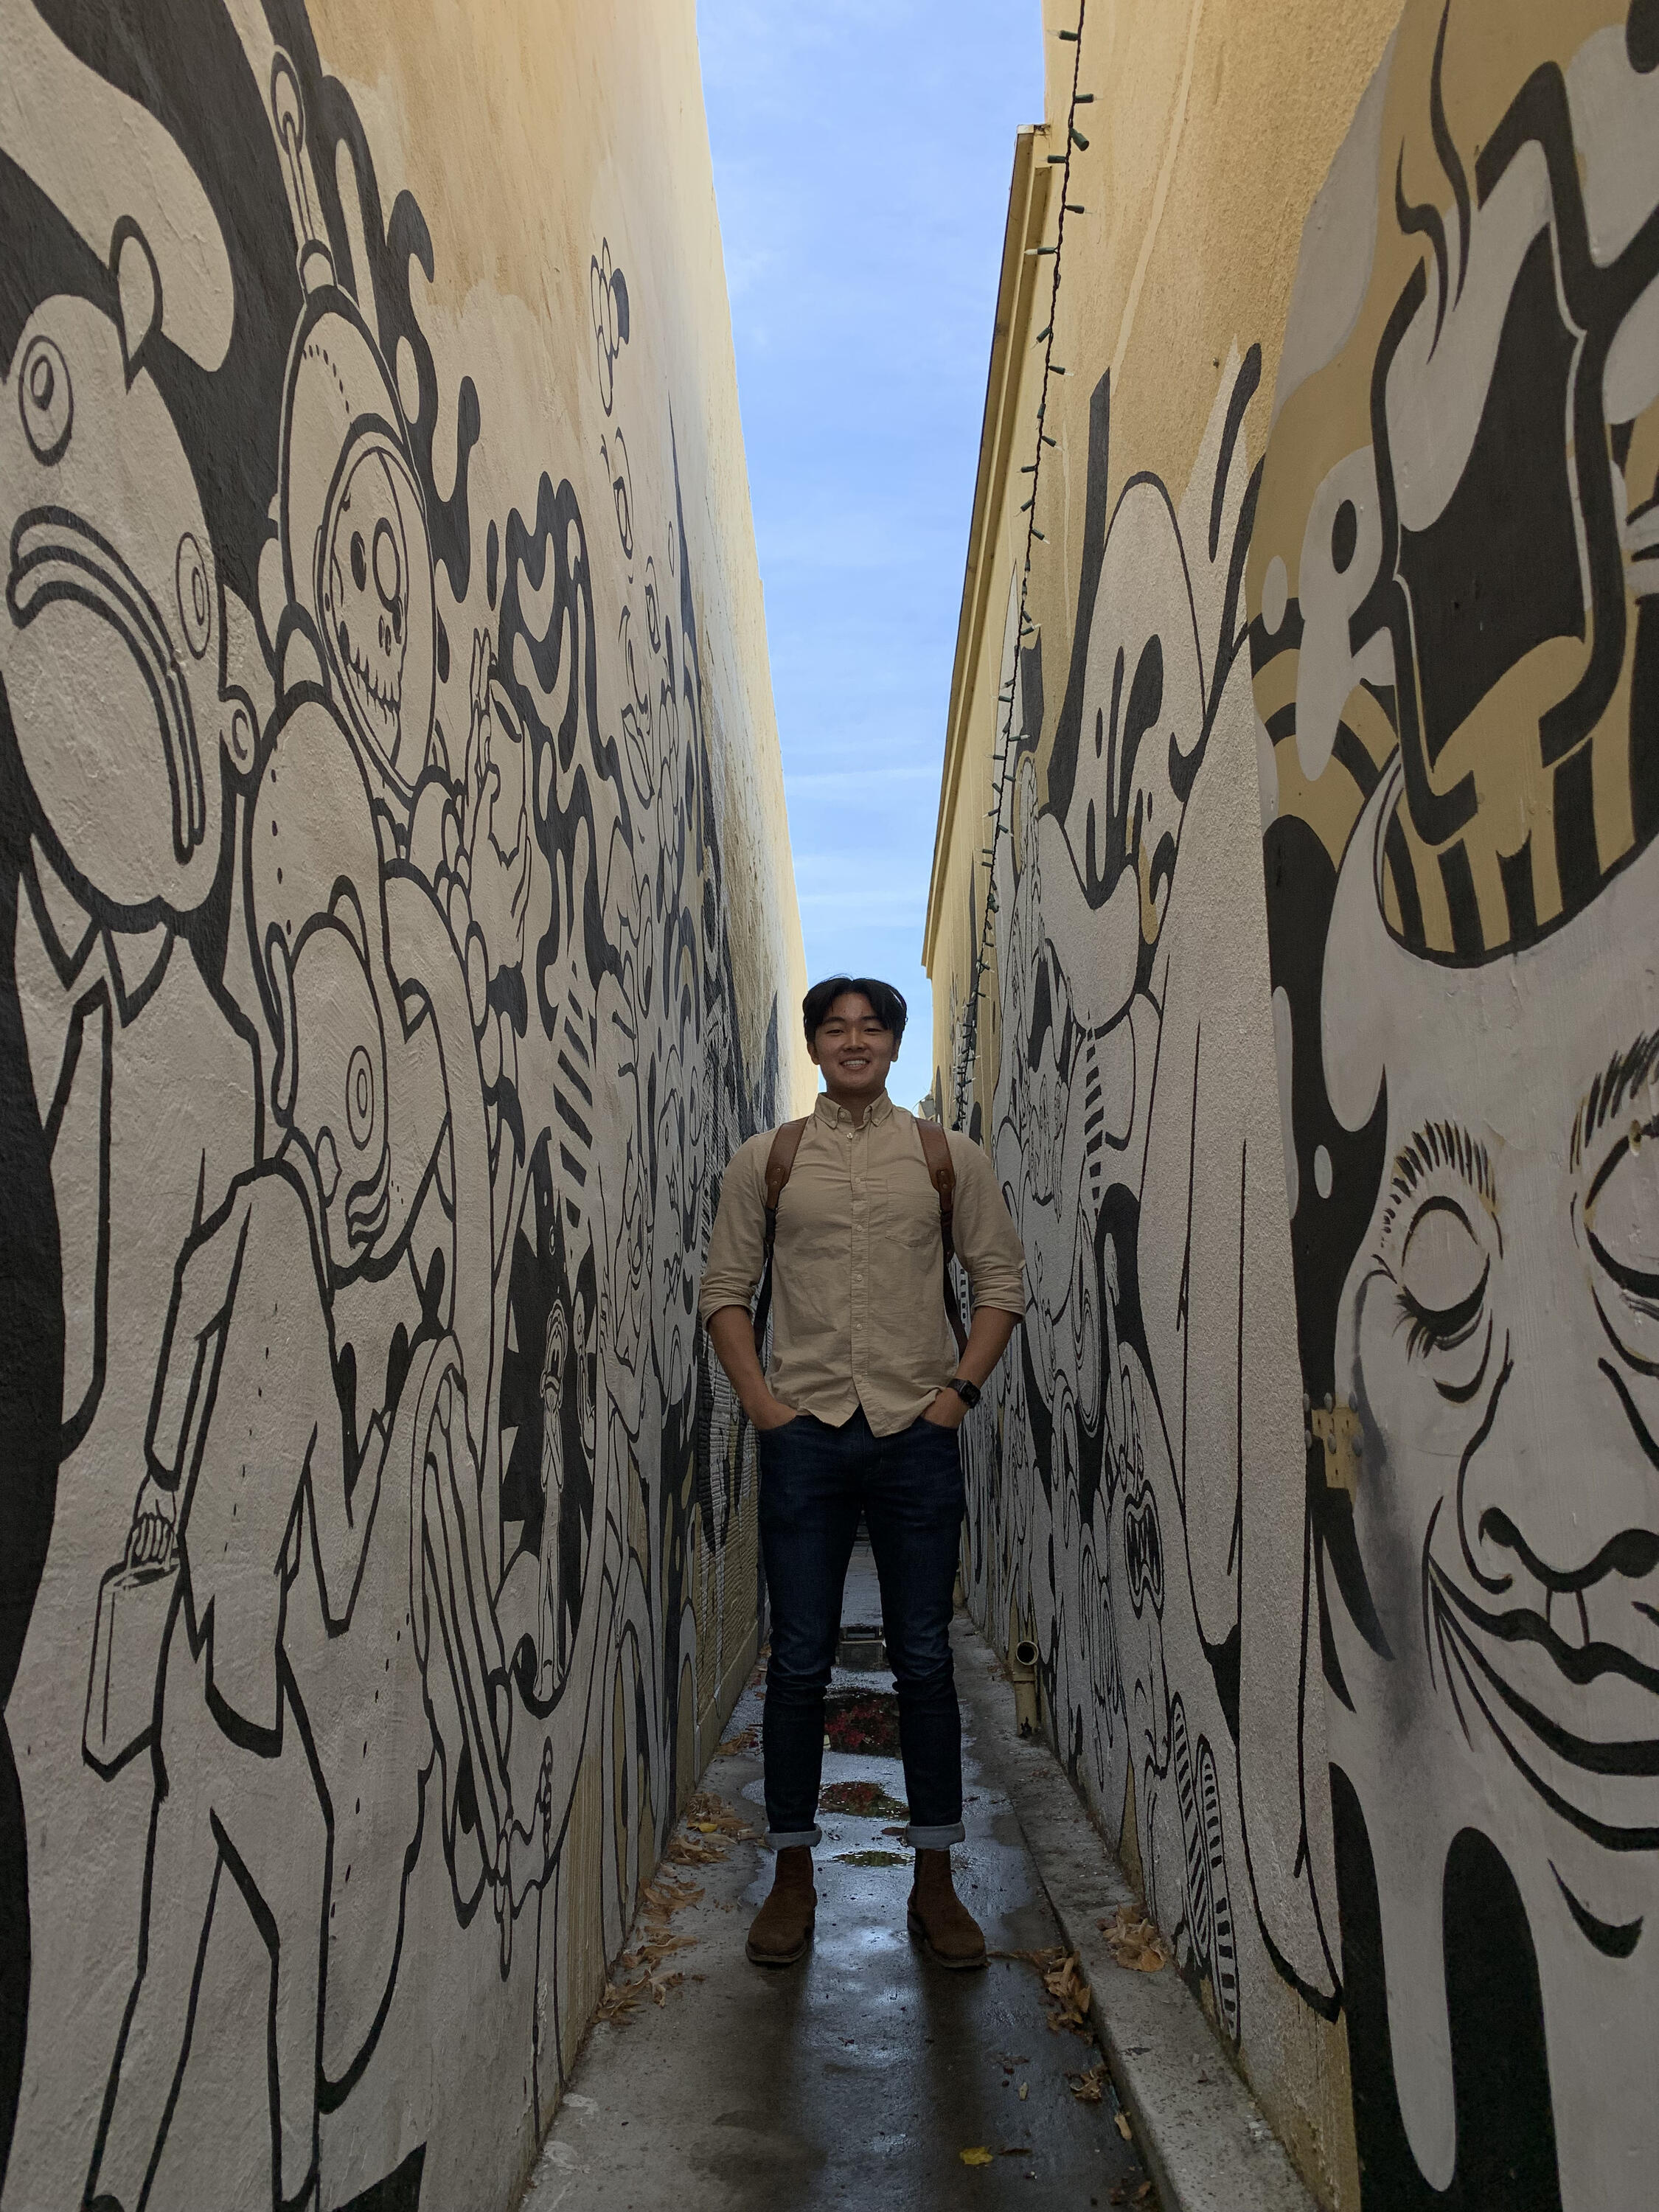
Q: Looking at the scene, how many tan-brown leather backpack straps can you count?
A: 2